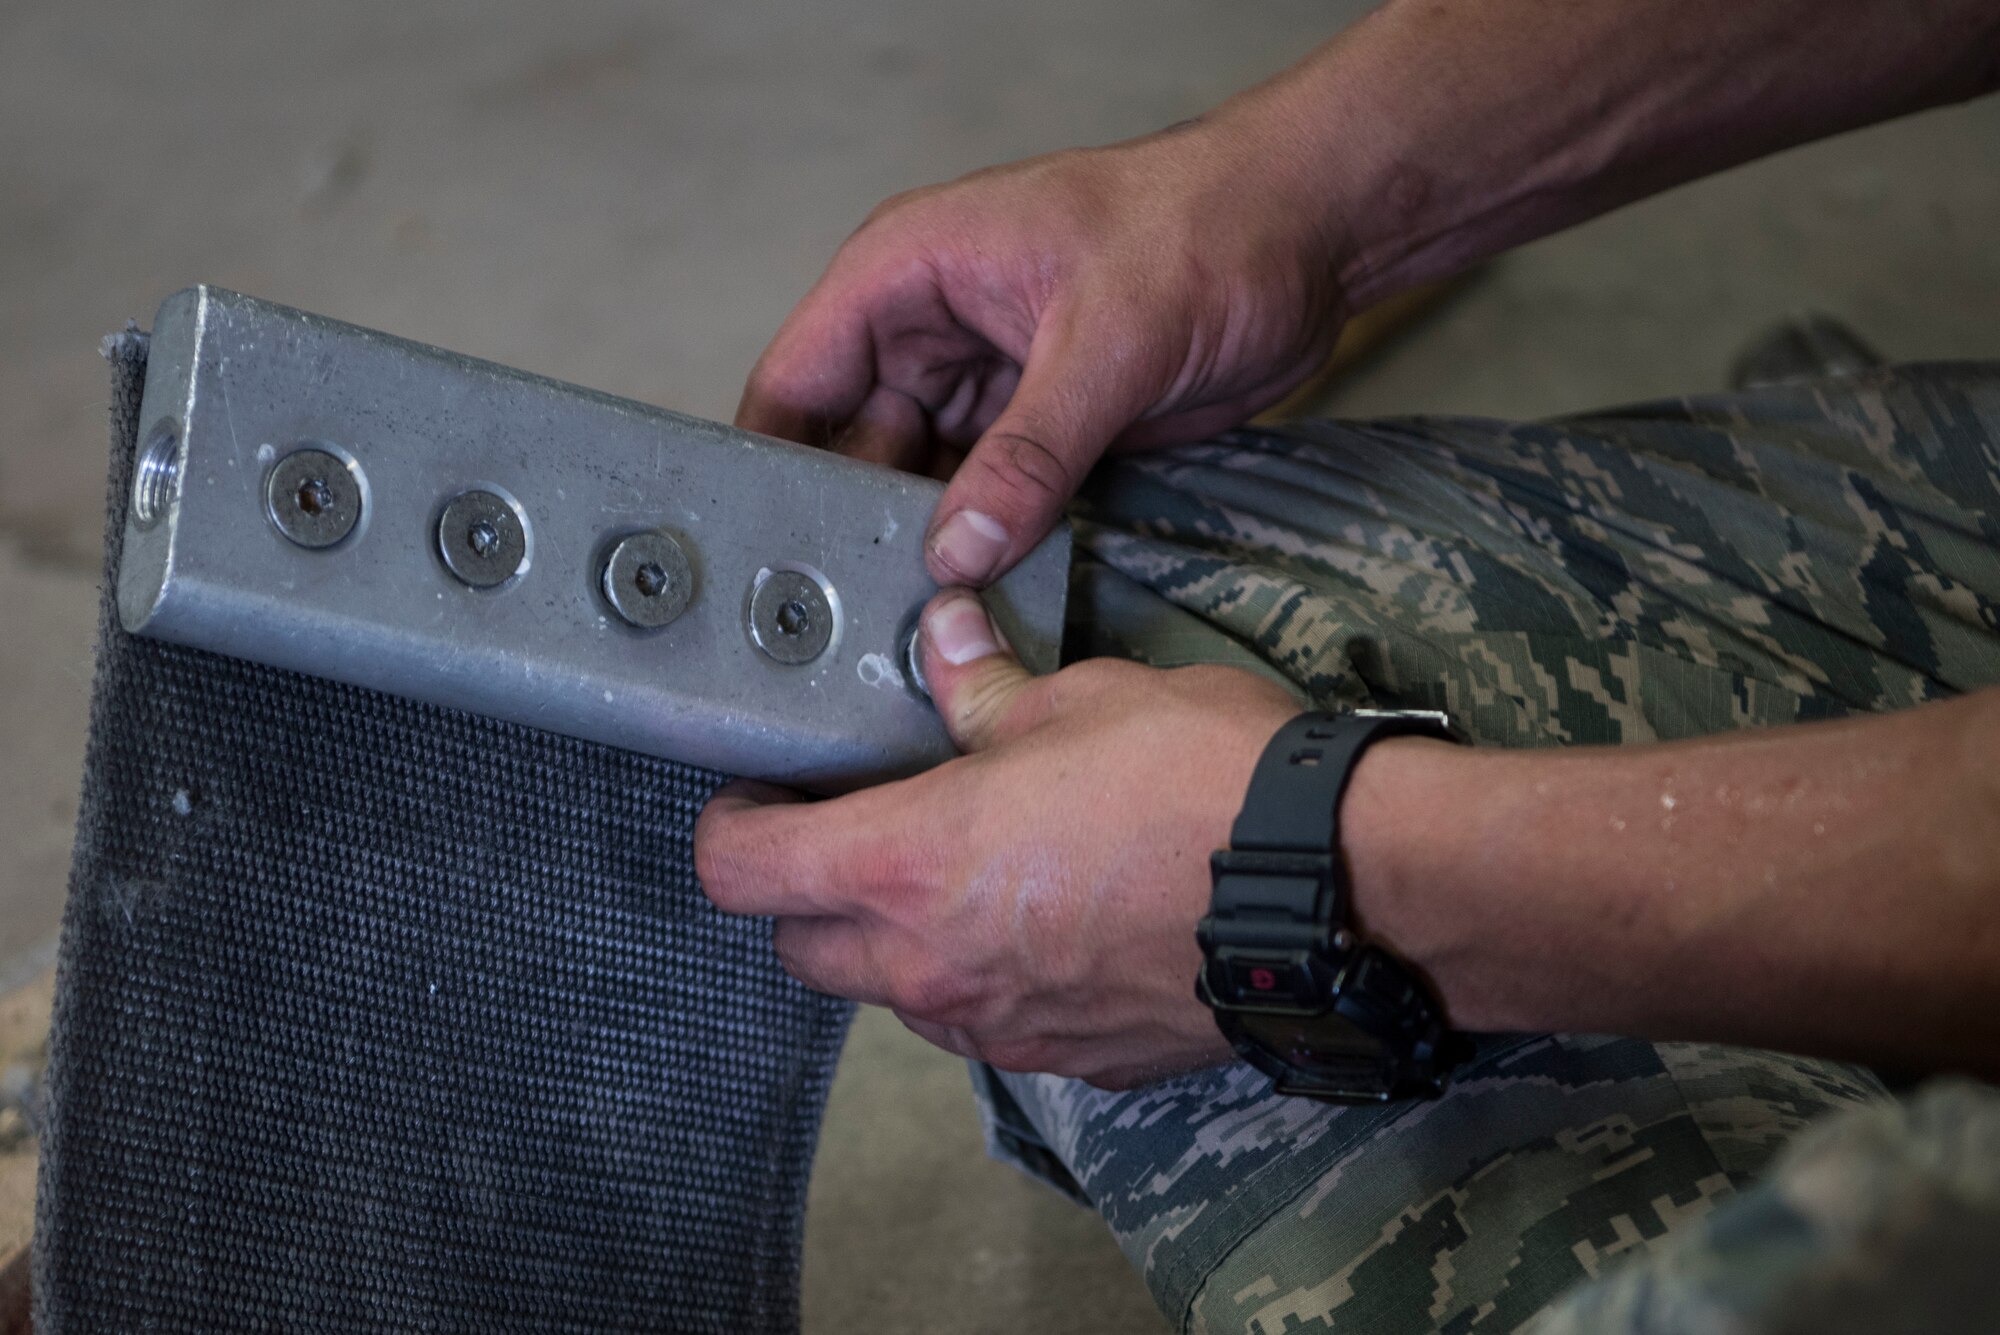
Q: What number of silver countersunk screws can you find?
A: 5